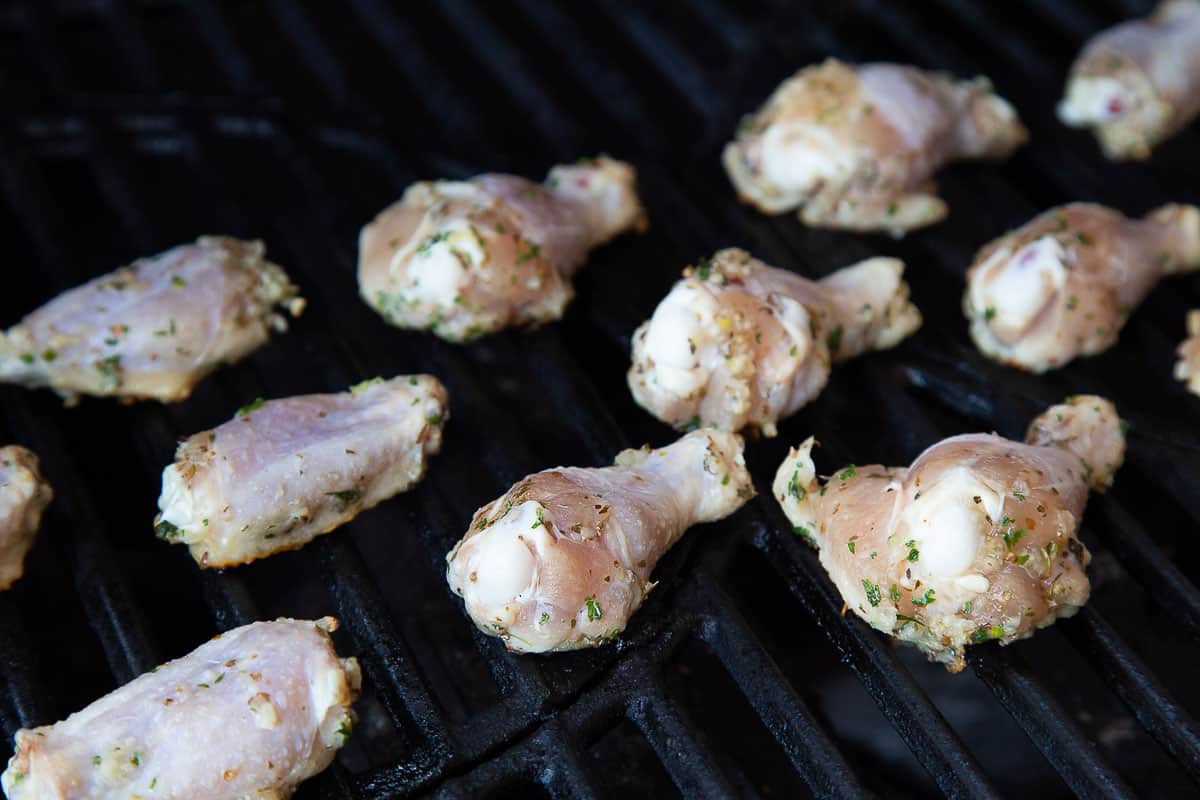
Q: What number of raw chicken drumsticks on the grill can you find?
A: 7